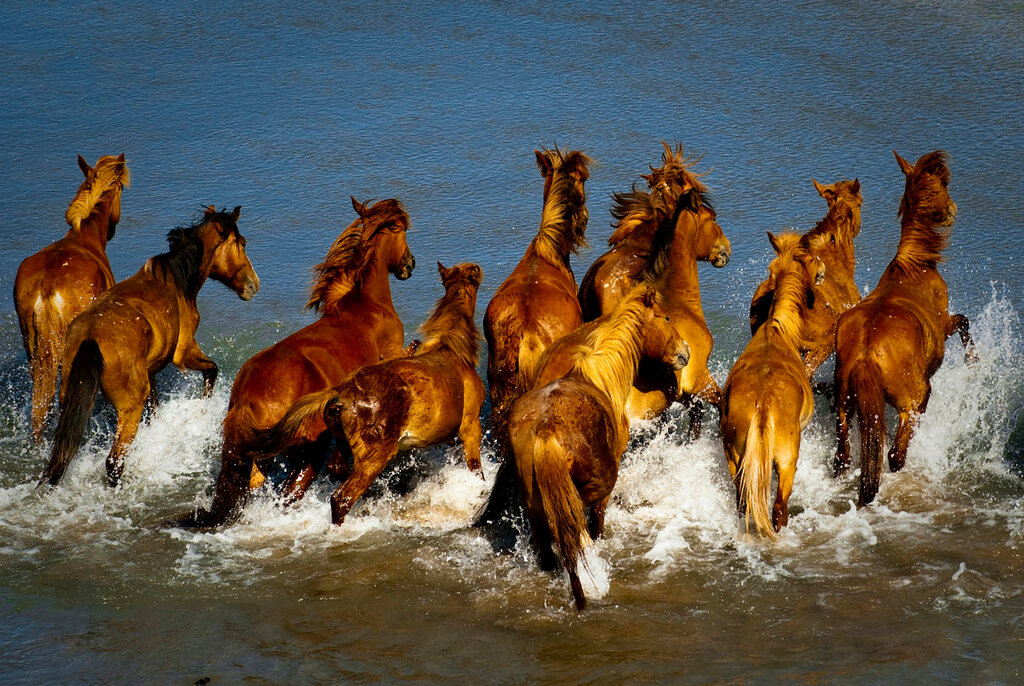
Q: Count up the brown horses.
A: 11